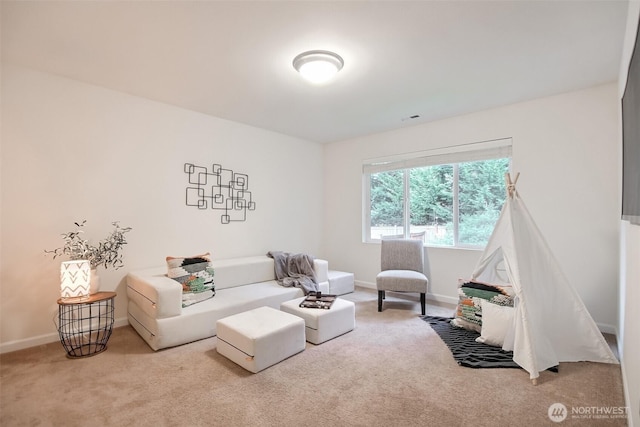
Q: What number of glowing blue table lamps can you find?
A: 0